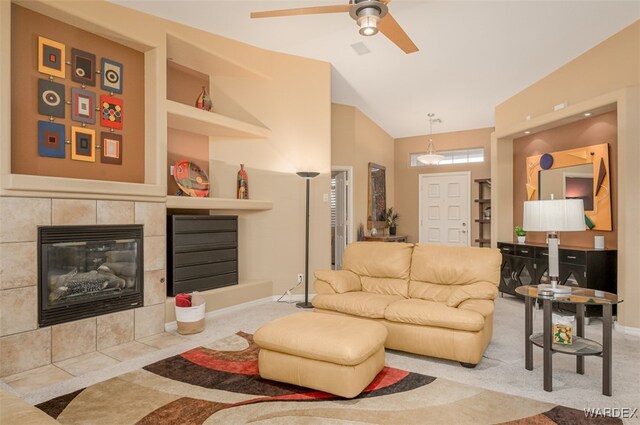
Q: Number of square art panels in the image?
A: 9